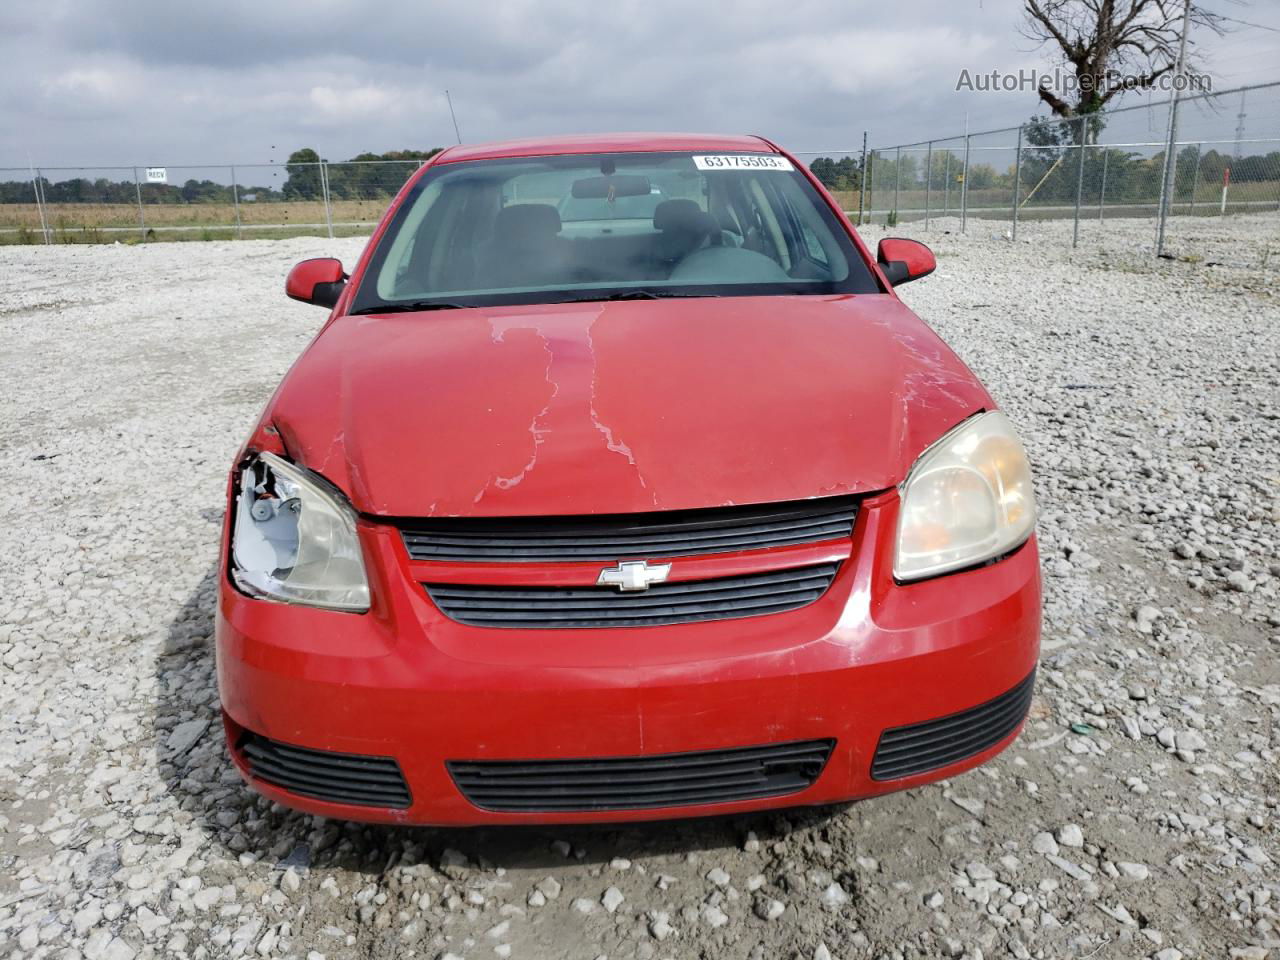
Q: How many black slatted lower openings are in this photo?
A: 3